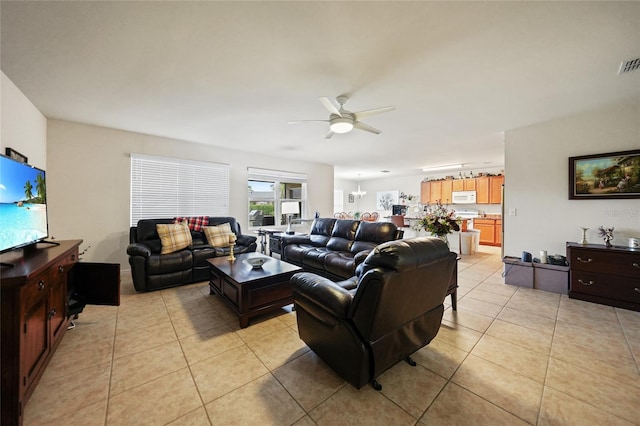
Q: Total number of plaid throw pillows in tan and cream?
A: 2